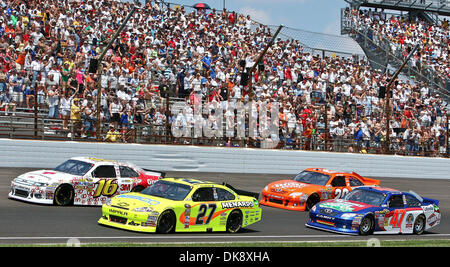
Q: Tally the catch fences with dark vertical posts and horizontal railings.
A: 1